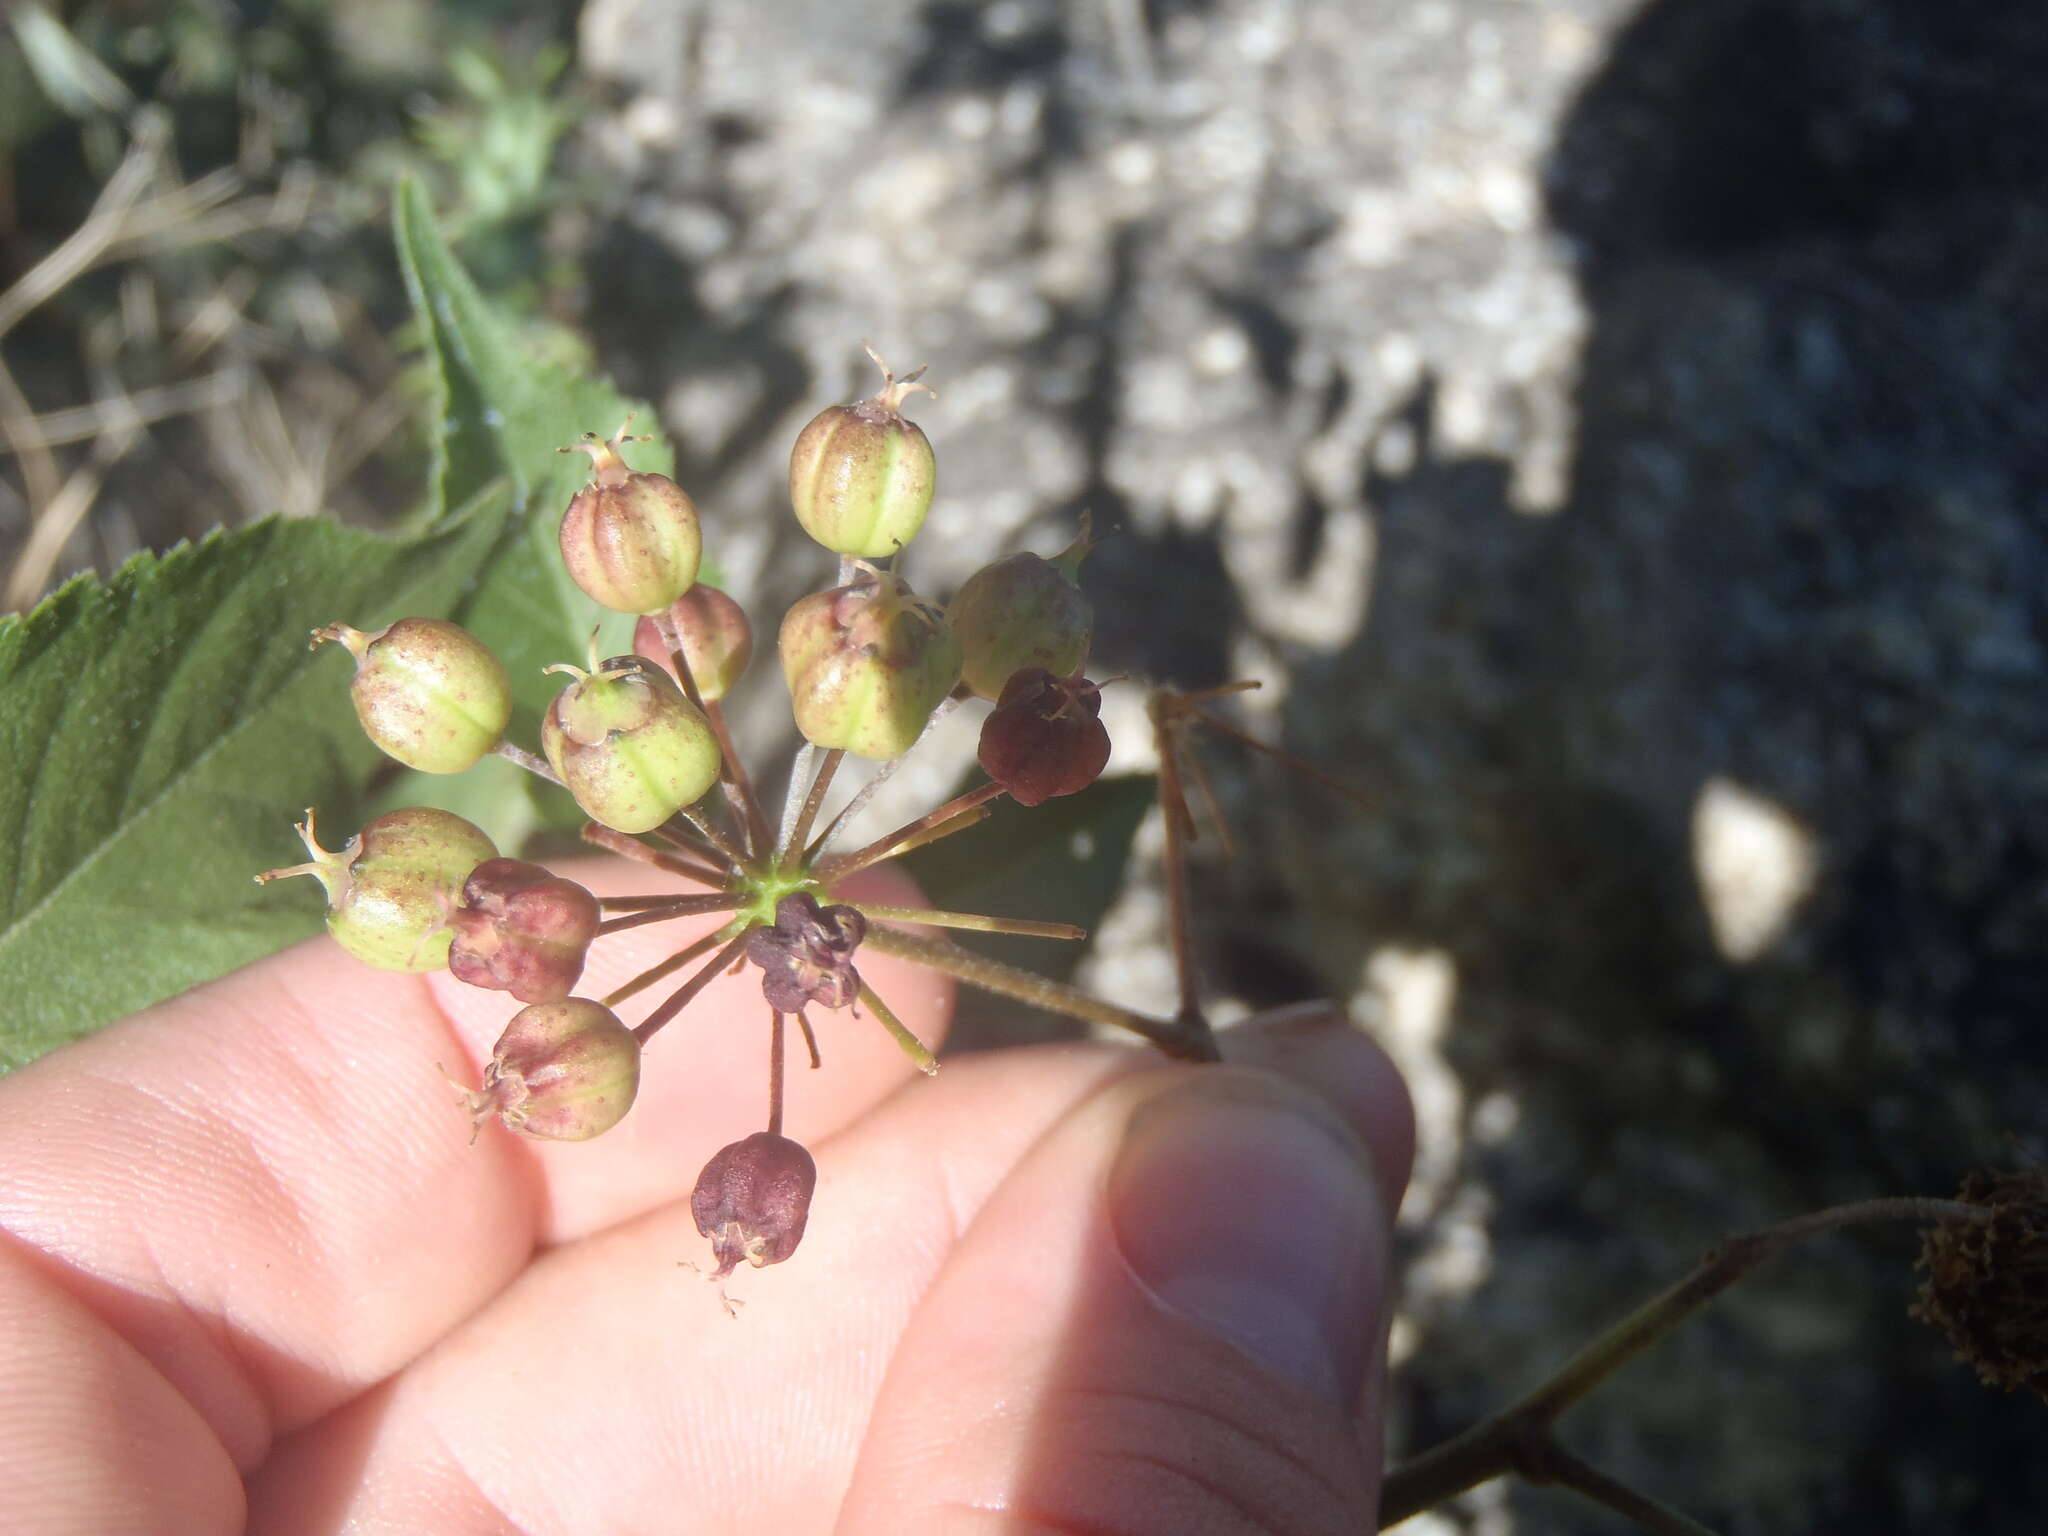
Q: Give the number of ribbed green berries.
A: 9